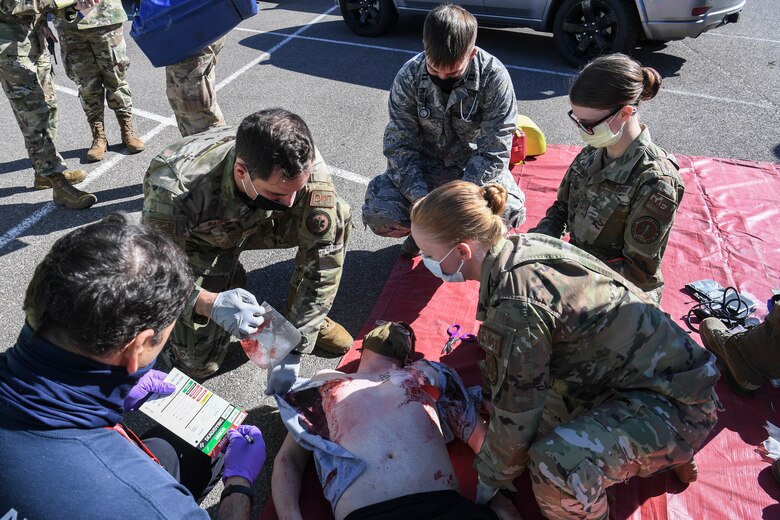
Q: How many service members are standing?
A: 3